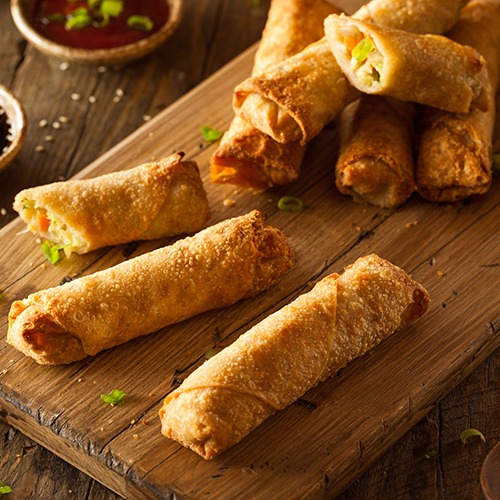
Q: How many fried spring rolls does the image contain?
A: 8